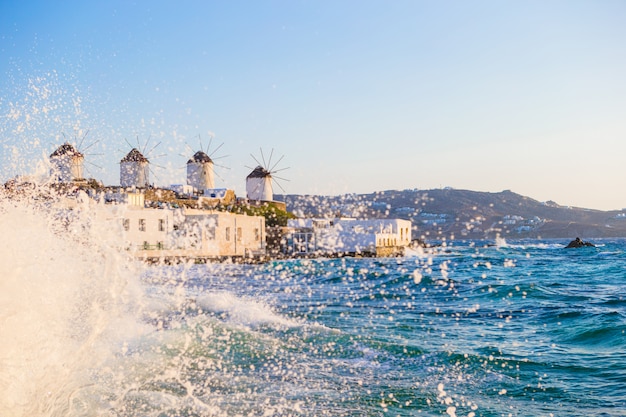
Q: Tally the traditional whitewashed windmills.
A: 4